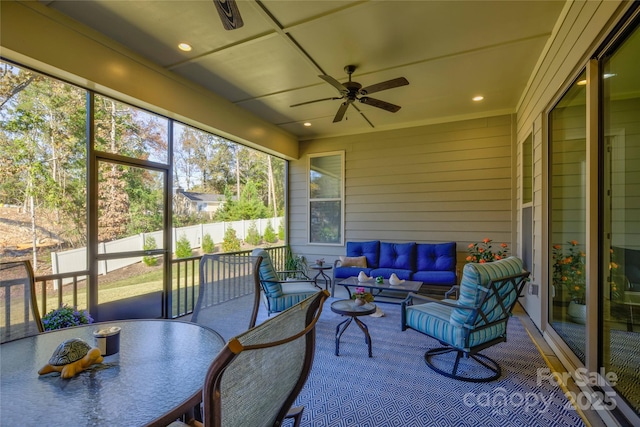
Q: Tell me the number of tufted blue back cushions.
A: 3